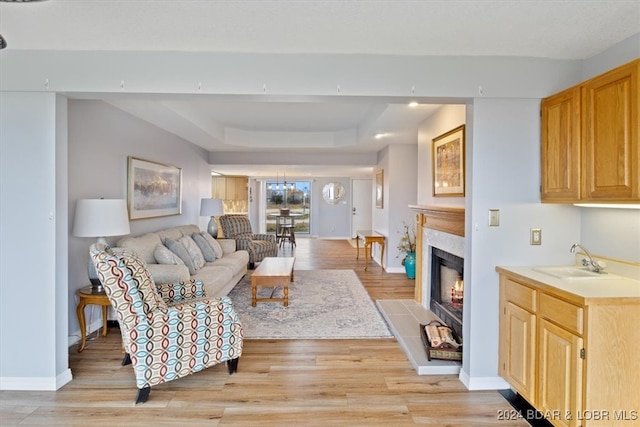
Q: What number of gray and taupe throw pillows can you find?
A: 5